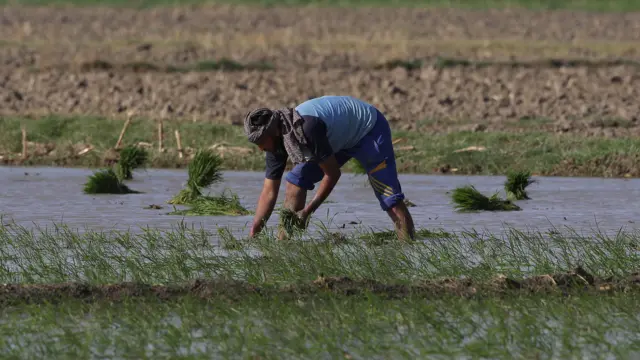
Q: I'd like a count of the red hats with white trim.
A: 0